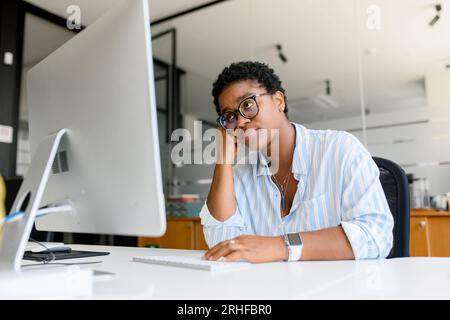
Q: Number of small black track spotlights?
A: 3